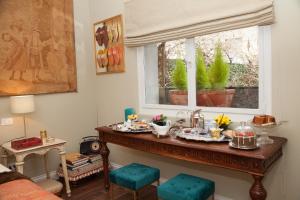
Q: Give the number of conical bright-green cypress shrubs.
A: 3